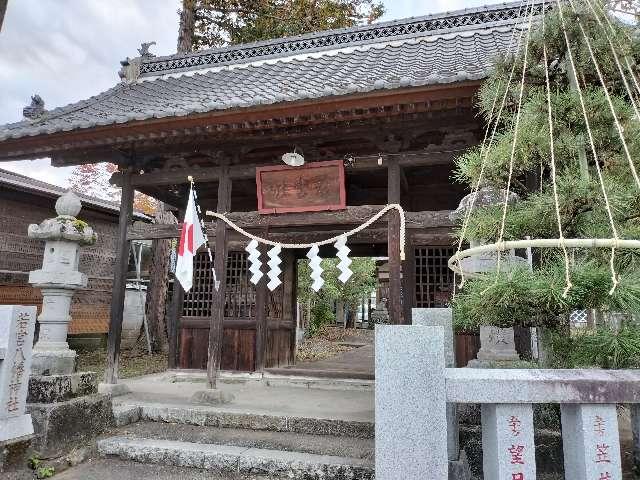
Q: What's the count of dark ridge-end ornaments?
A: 2